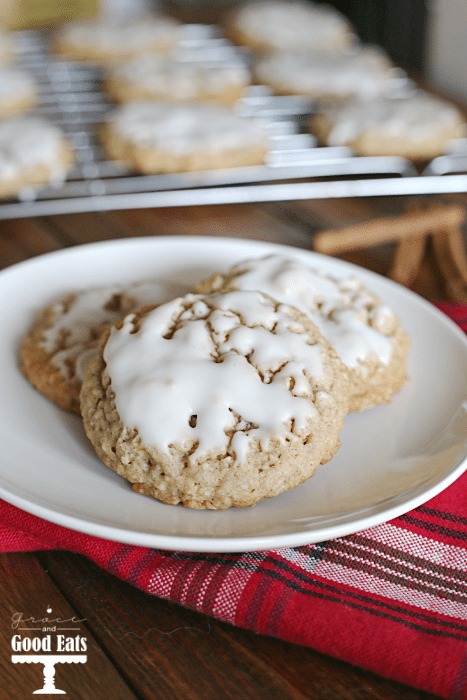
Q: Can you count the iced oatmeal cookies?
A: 12